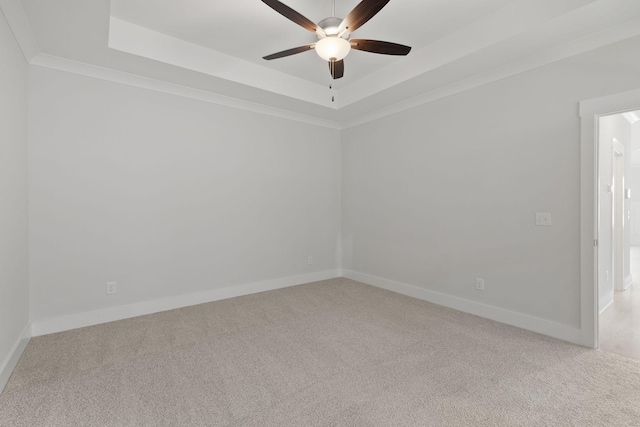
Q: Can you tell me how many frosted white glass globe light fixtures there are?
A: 1